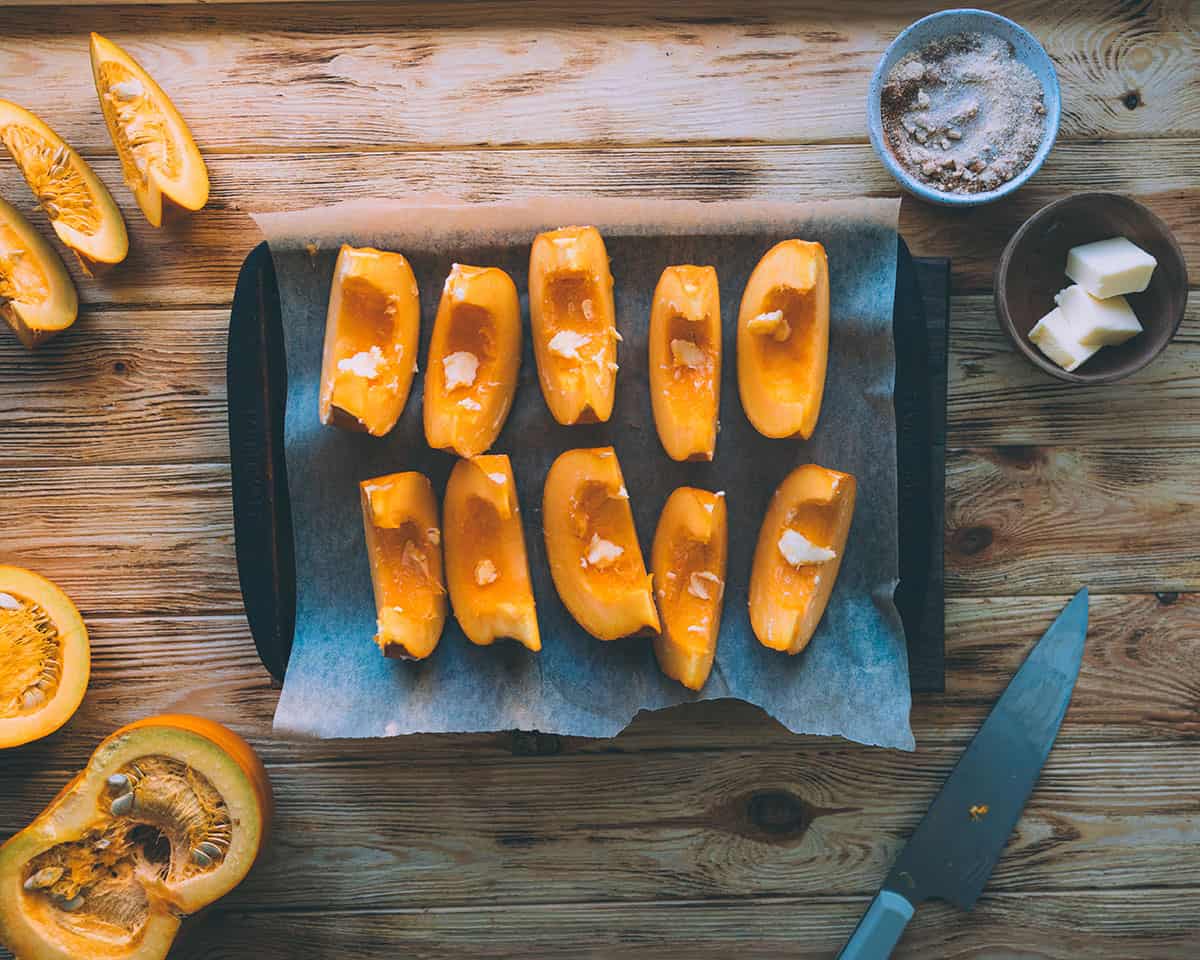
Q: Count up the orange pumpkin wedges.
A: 13